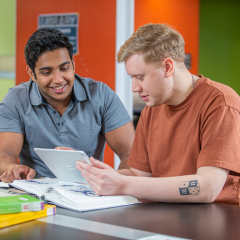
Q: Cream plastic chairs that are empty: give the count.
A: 0